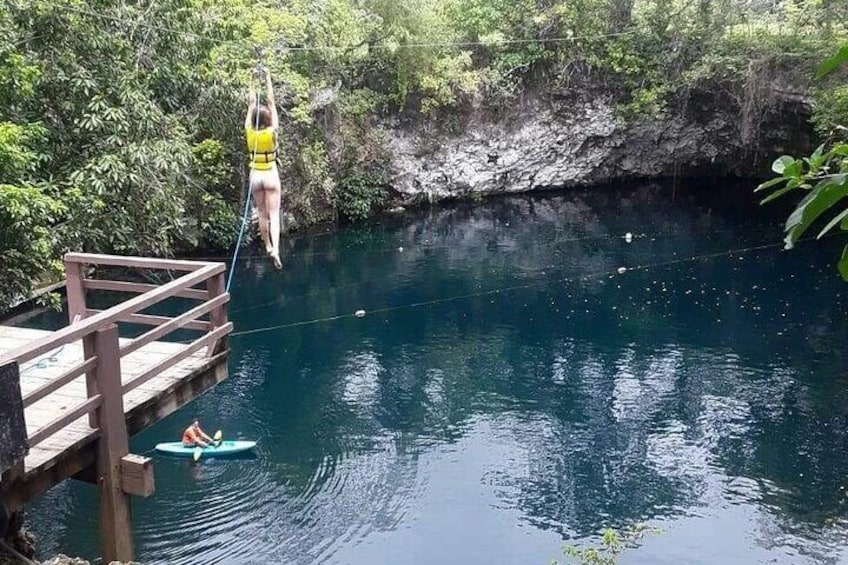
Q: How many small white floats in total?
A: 4